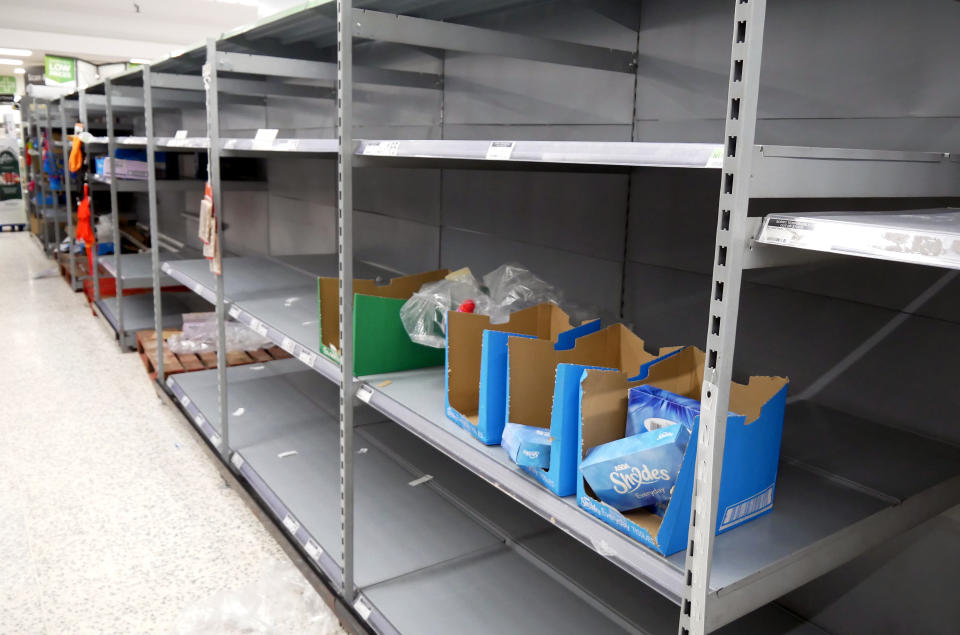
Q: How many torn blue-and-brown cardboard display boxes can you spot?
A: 3